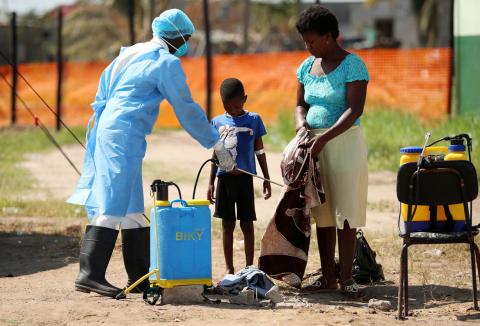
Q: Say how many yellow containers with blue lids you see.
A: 2